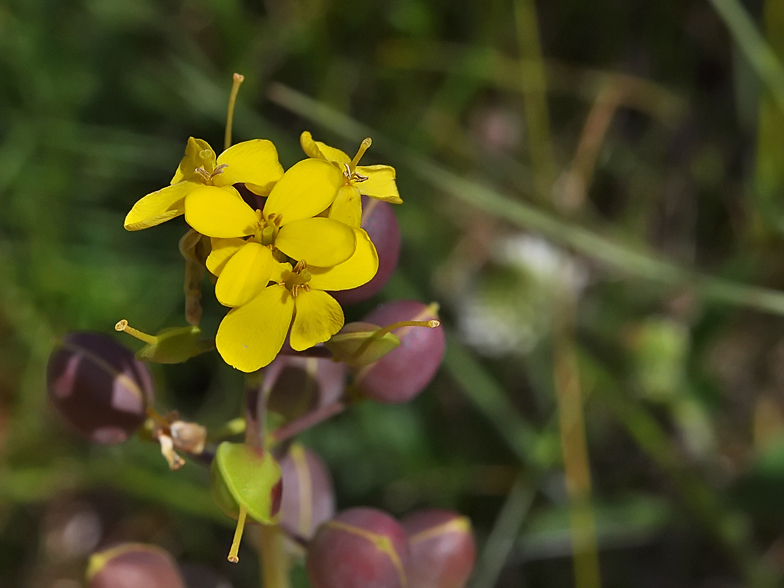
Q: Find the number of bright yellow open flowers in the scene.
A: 4